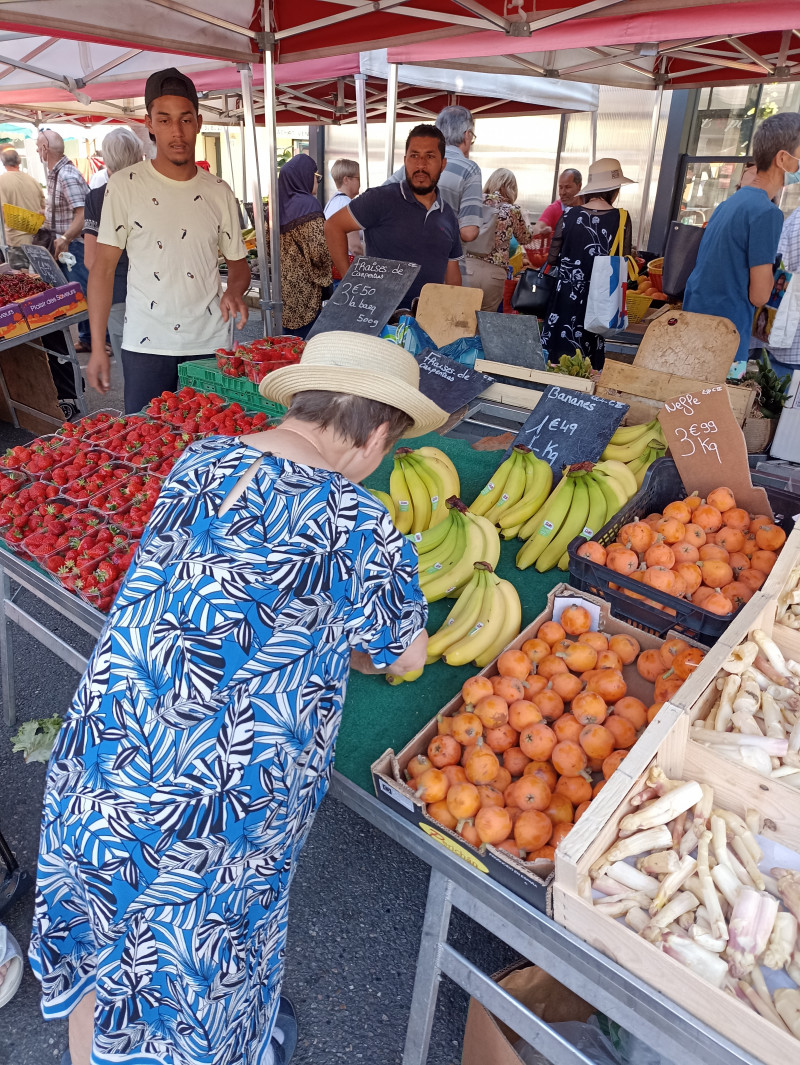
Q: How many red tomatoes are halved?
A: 0